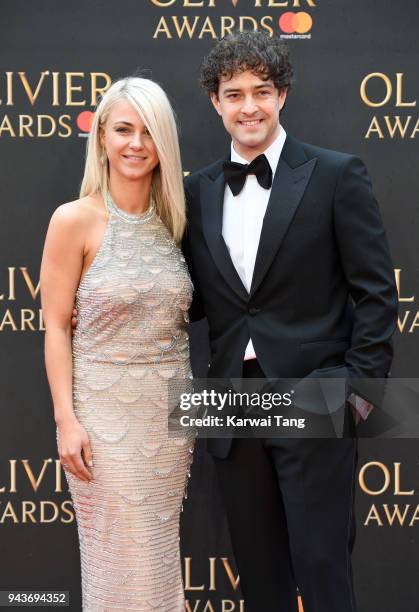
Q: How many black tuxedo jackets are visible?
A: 1